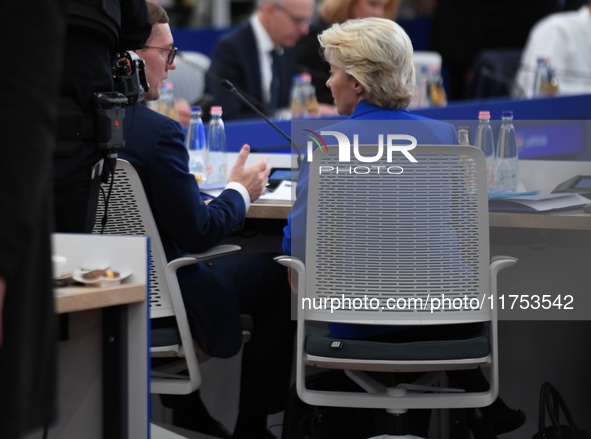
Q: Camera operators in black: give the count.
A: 1